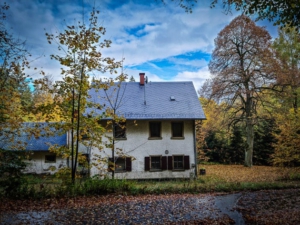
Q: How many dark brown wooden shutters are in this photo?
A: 6